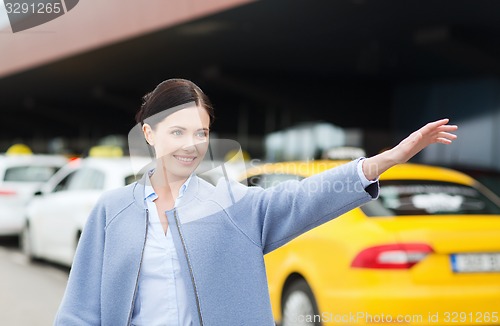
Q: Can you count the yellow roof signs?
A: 3